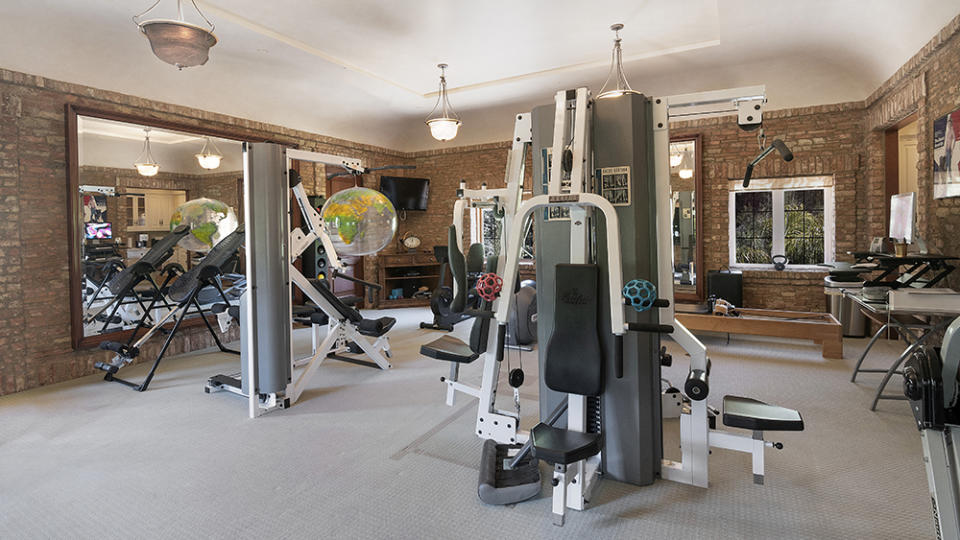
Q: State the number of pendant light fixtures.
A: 3